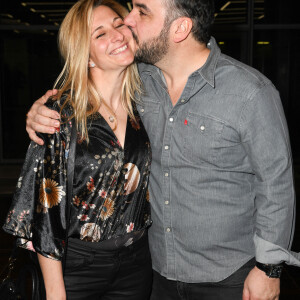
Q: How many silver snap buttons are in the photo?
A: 8